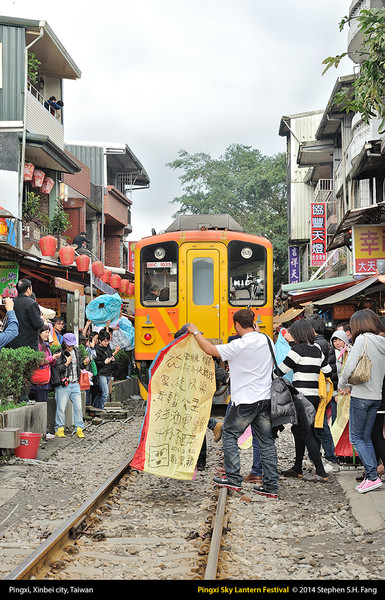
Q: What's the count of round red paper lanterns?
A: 8